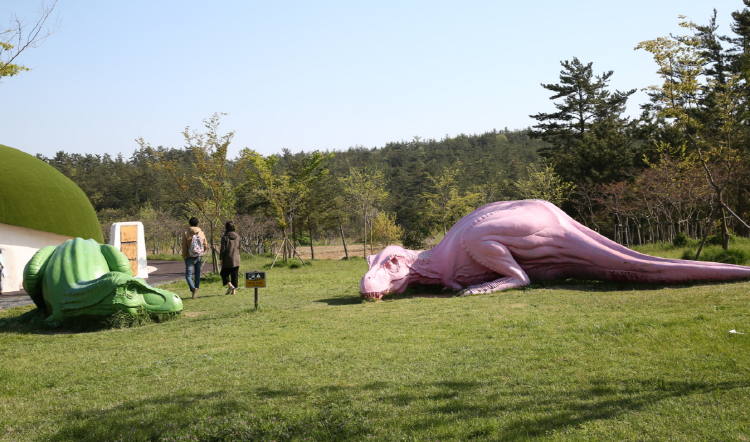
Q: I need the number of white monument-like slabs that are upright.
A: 1